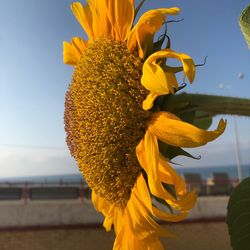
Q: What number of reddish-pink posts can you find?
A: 2